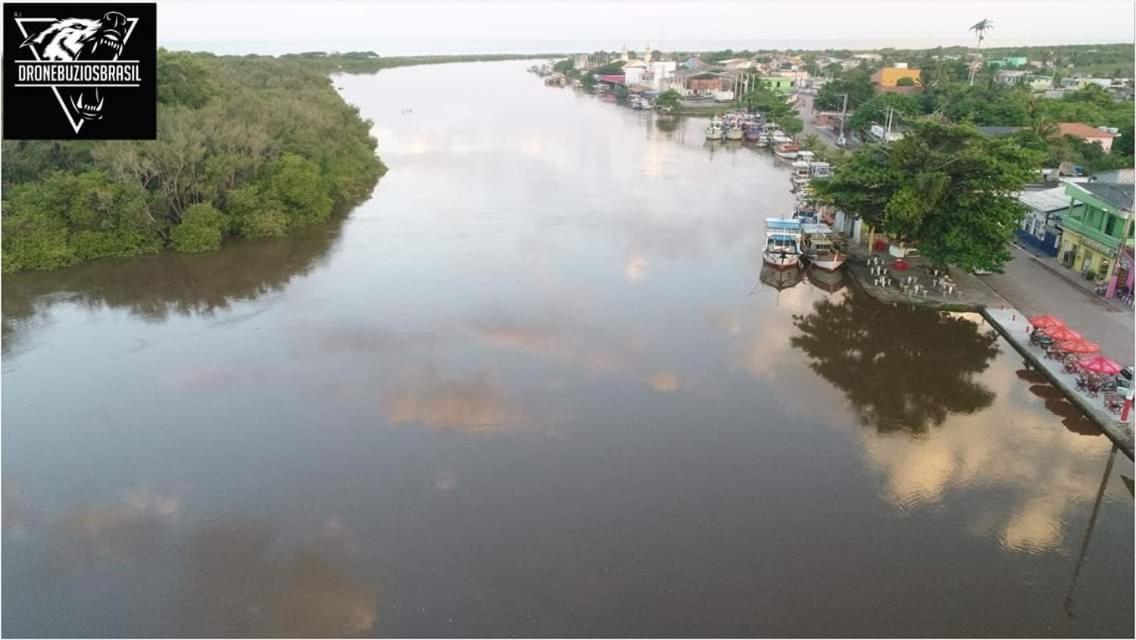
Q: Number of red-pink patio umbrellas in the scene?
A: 4